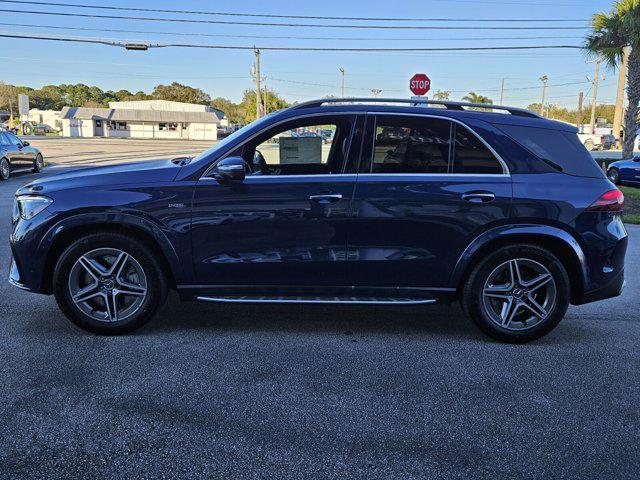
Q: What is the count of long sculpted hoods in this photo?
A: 1